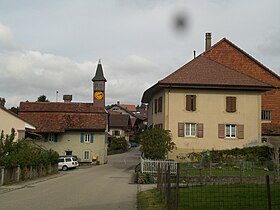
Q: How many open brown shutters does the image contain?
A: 4